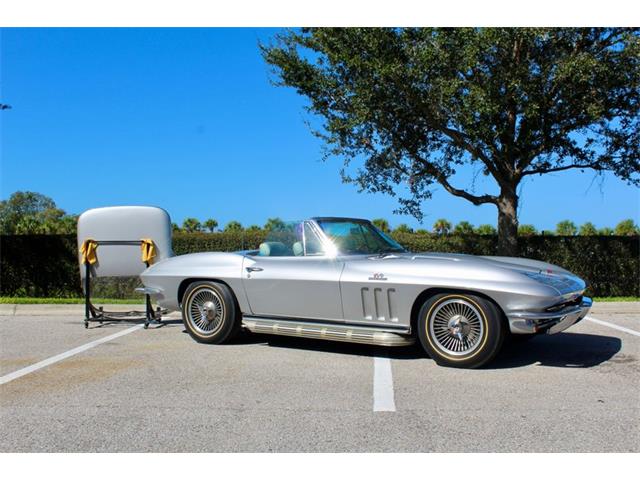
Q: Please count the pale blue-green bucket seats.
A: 2